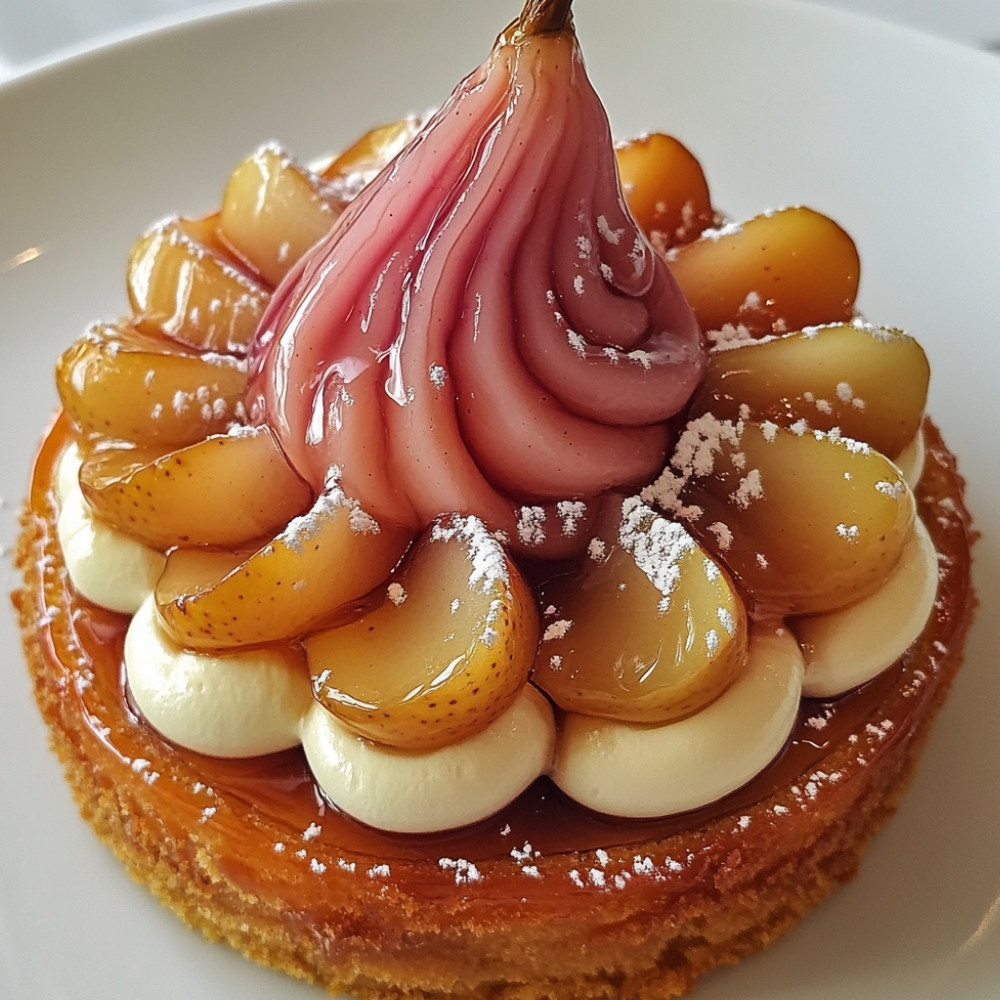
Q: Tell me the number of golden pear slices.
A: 12